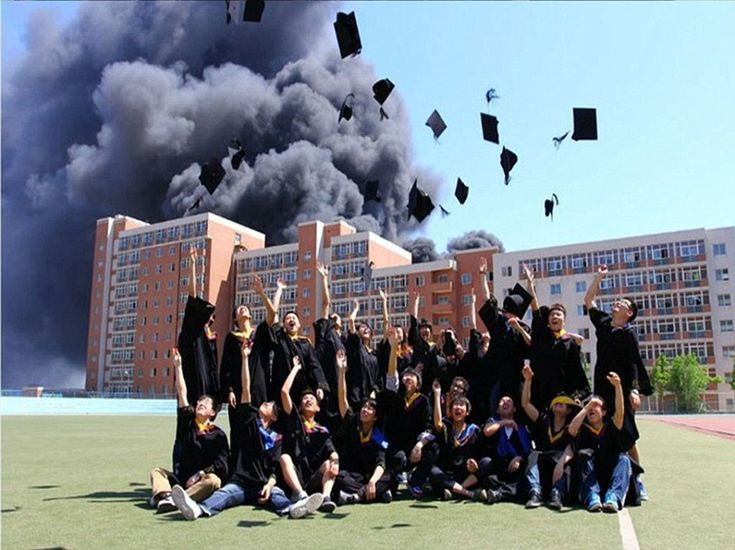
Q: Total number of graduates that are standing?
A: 12